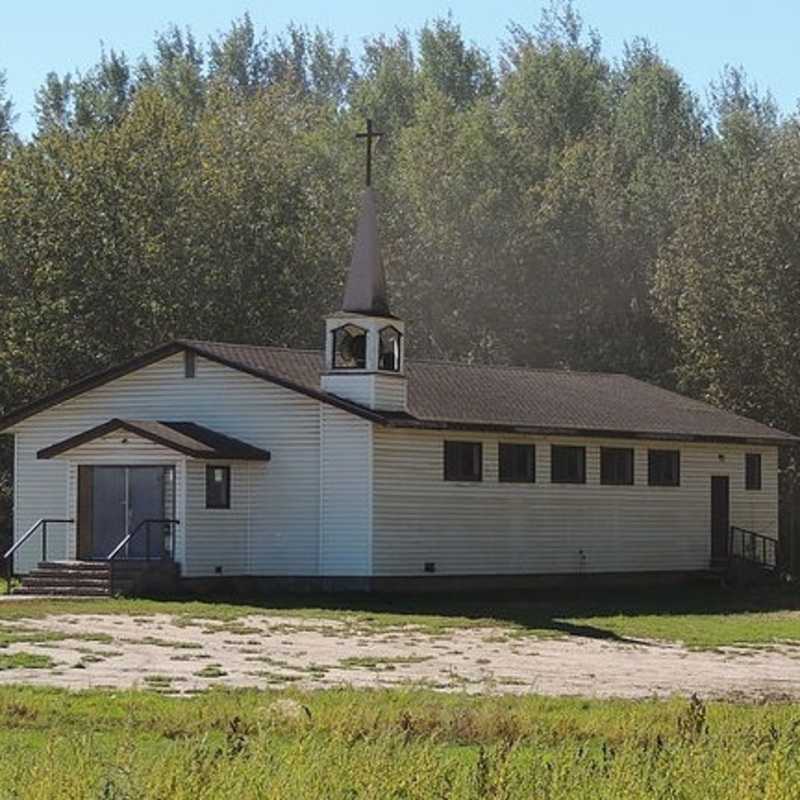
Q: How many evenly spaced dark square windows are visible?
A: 5